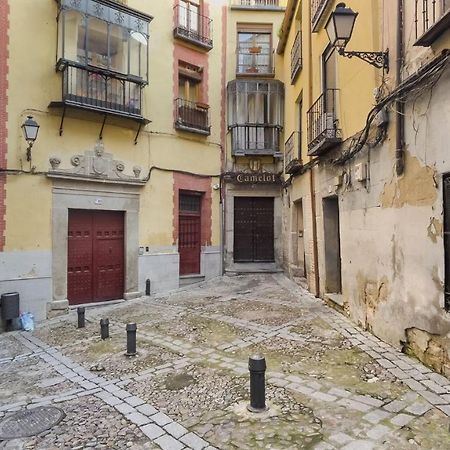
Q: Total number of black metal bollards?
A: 5